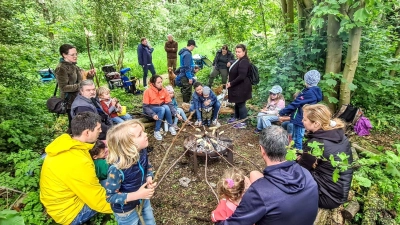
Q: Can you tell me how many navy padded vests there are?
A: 1